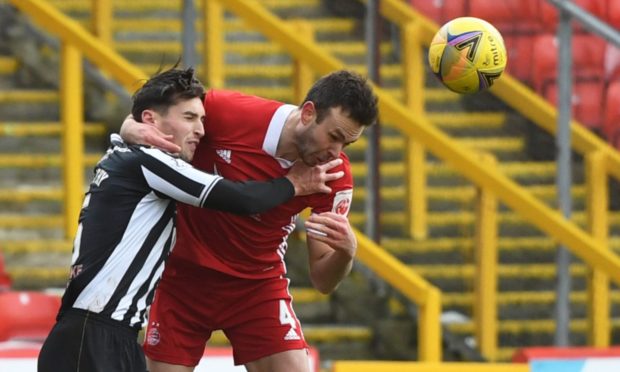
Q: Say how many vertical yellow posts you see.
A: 8